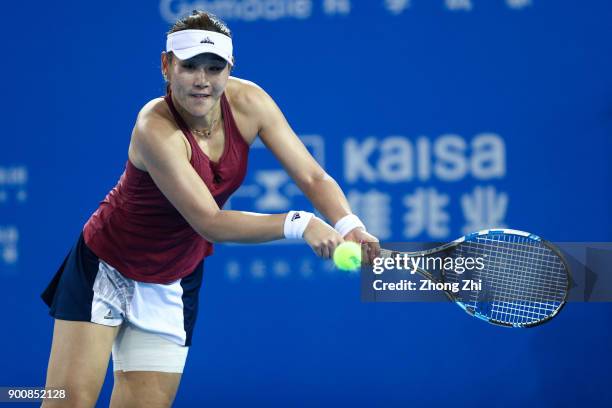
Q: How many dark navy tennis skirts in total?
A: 1